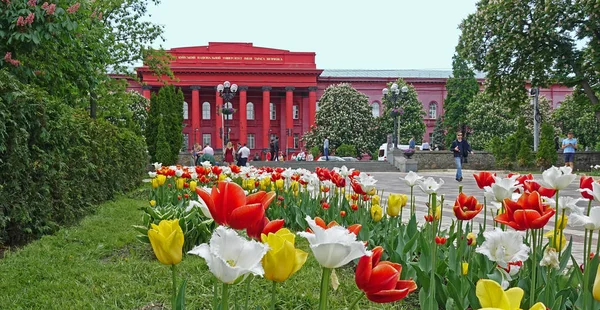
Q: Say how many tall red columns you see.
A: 7